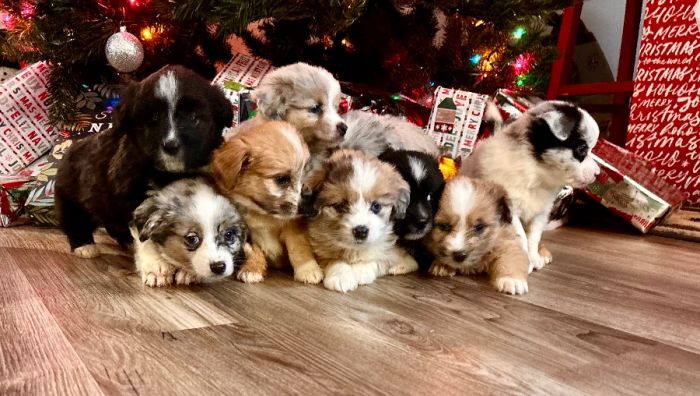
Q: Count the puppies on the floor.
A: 8